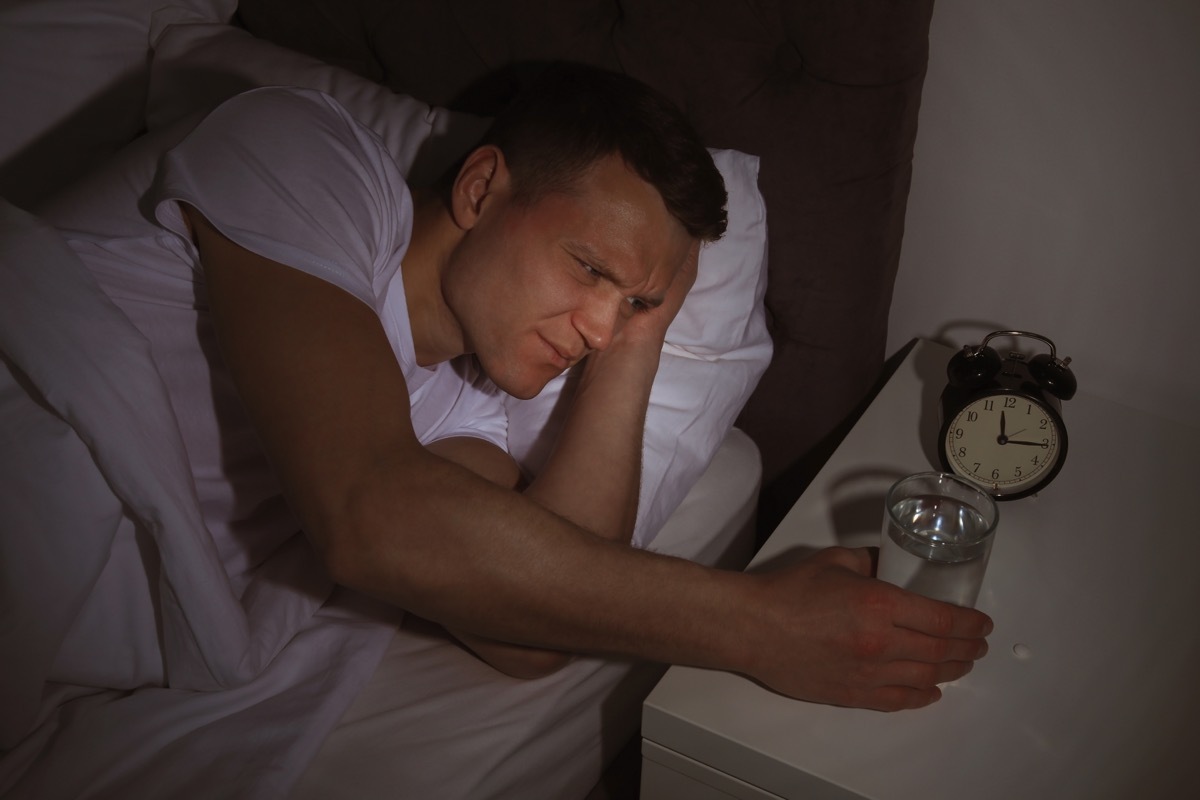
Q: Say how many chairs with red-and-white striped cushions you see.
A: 0